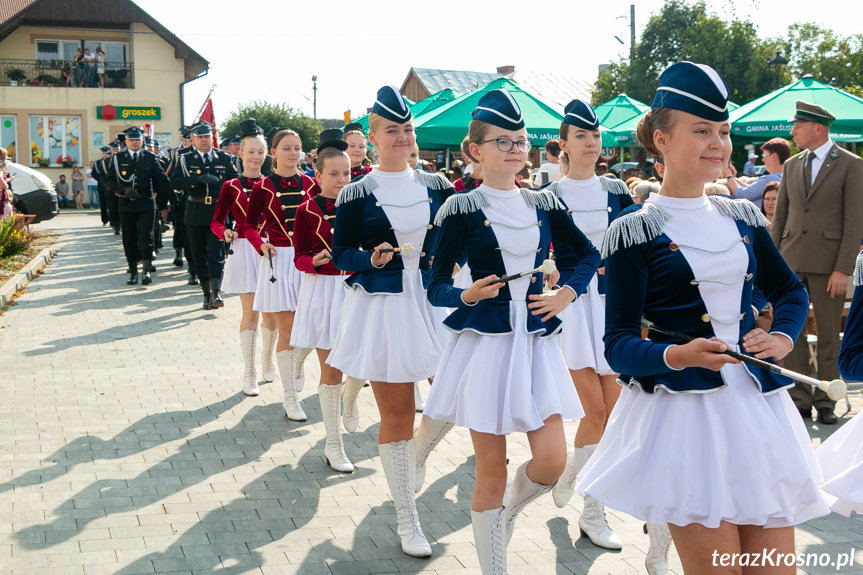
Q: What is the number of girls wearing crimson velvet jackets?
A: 5